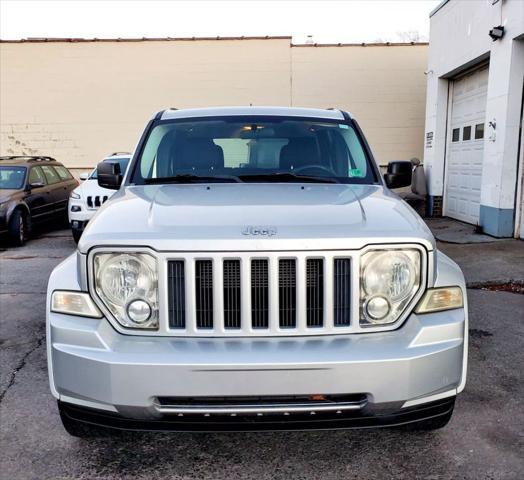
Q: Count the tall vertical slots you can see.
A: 7